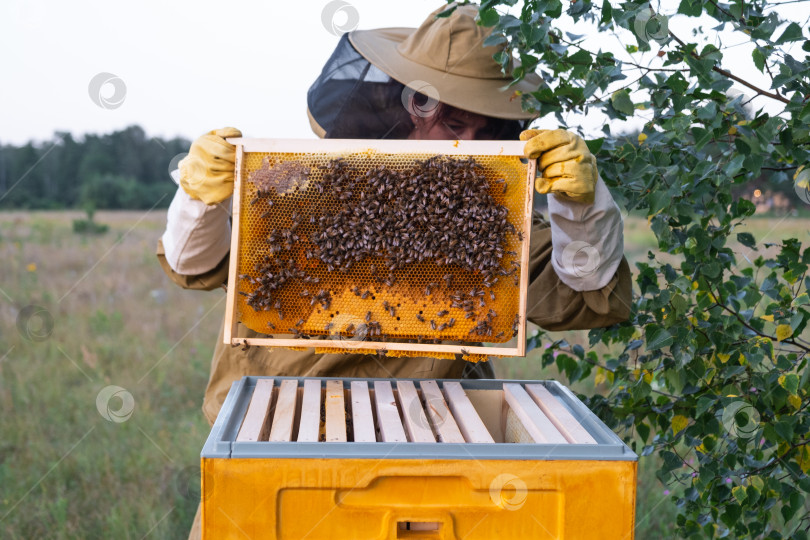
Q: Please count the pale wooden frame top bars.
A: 11